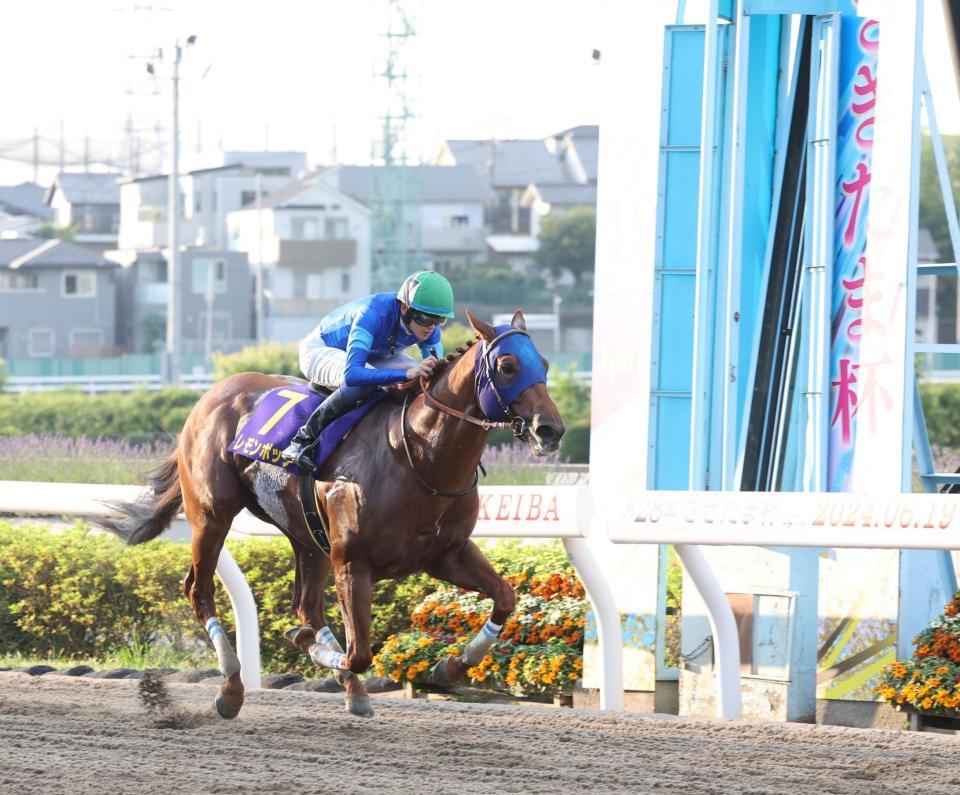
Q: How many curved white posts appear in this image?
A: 3